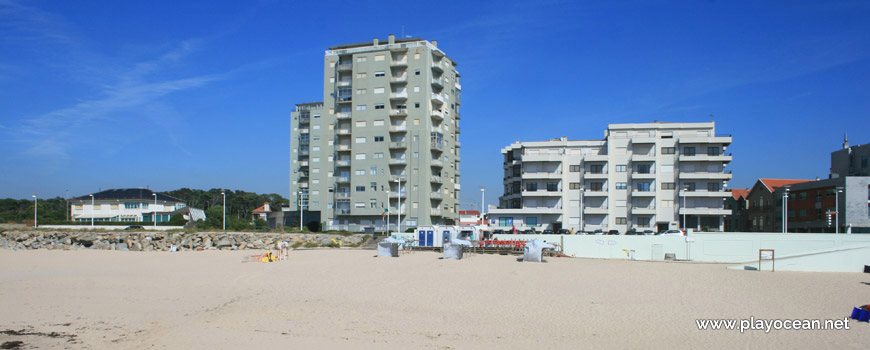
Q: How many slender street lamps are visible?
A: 13